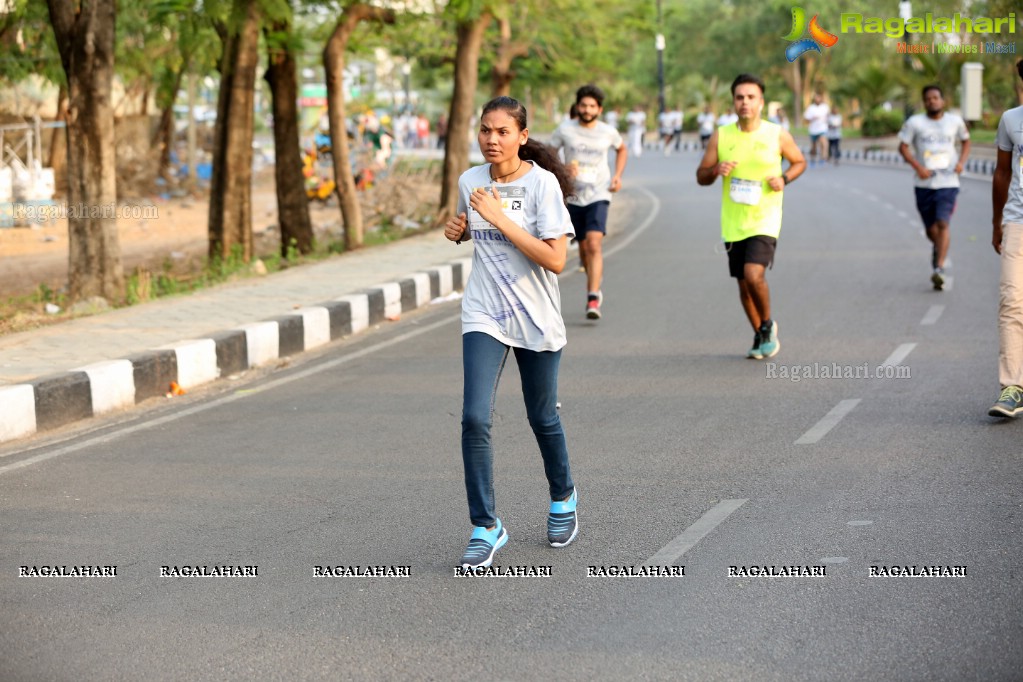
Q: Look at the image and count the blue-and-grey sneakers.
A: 2